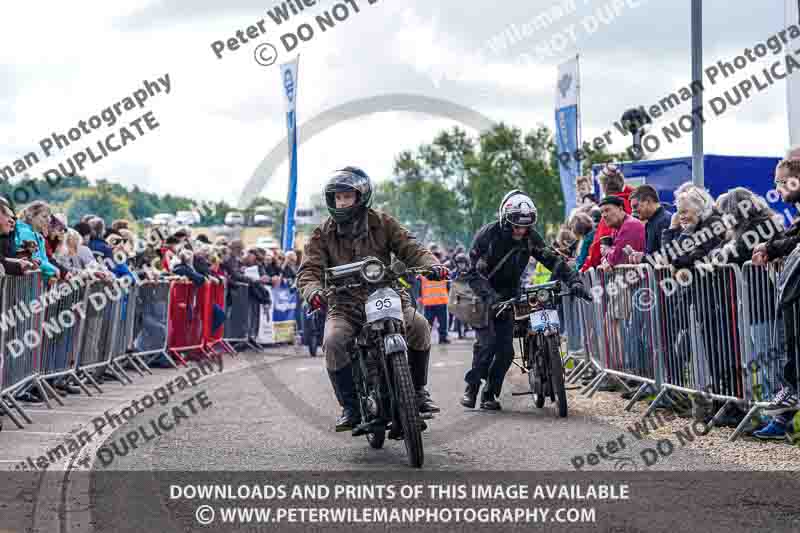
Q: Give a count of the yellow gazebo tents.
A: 0